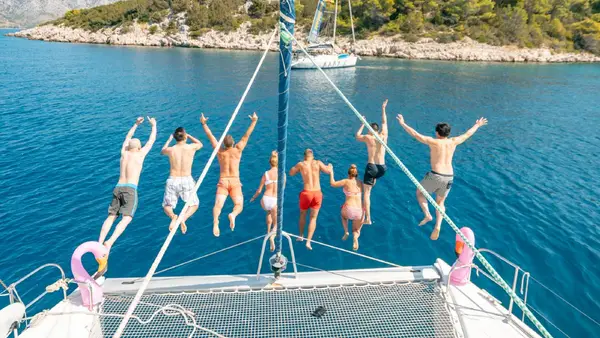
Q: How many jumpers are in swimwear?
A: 8